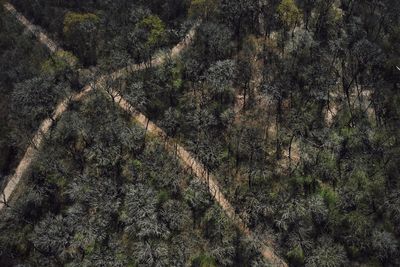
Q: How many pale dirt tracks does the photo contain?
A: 2